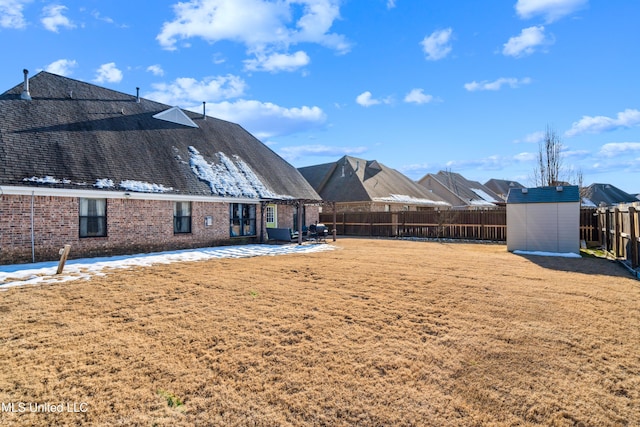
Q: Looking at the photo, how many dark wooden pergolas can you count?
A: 1